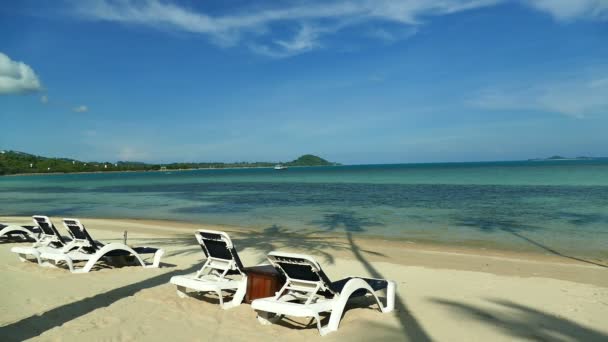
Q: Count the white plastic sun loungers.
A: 5